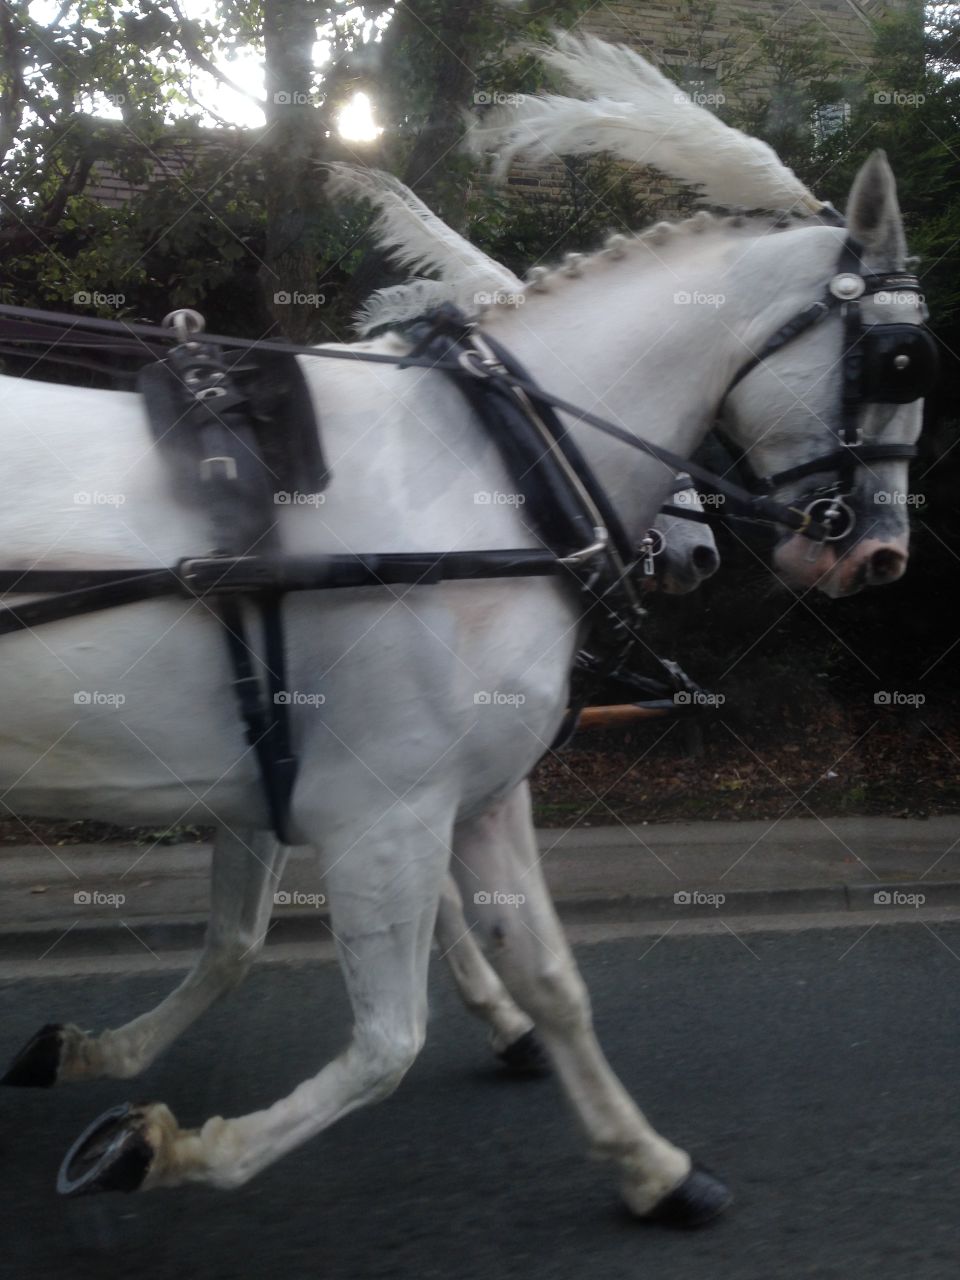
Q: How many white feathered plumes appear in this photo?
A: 2